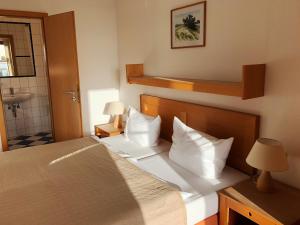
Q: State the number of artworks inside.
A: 1